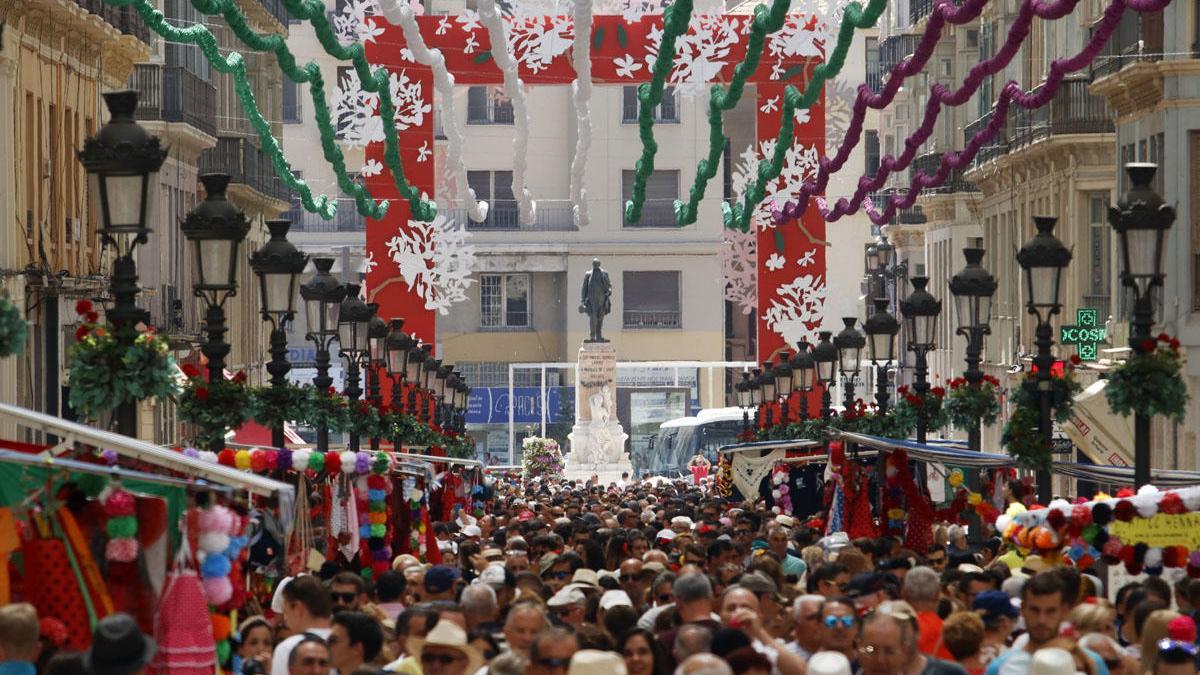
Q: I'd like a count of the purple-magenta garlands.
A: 3